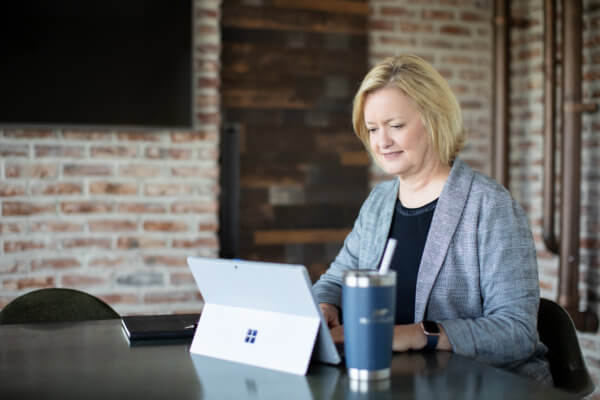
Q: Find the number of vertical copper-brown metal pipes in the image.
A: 3